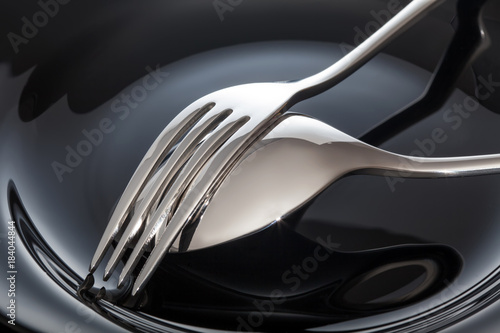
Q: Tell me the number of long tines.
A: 4